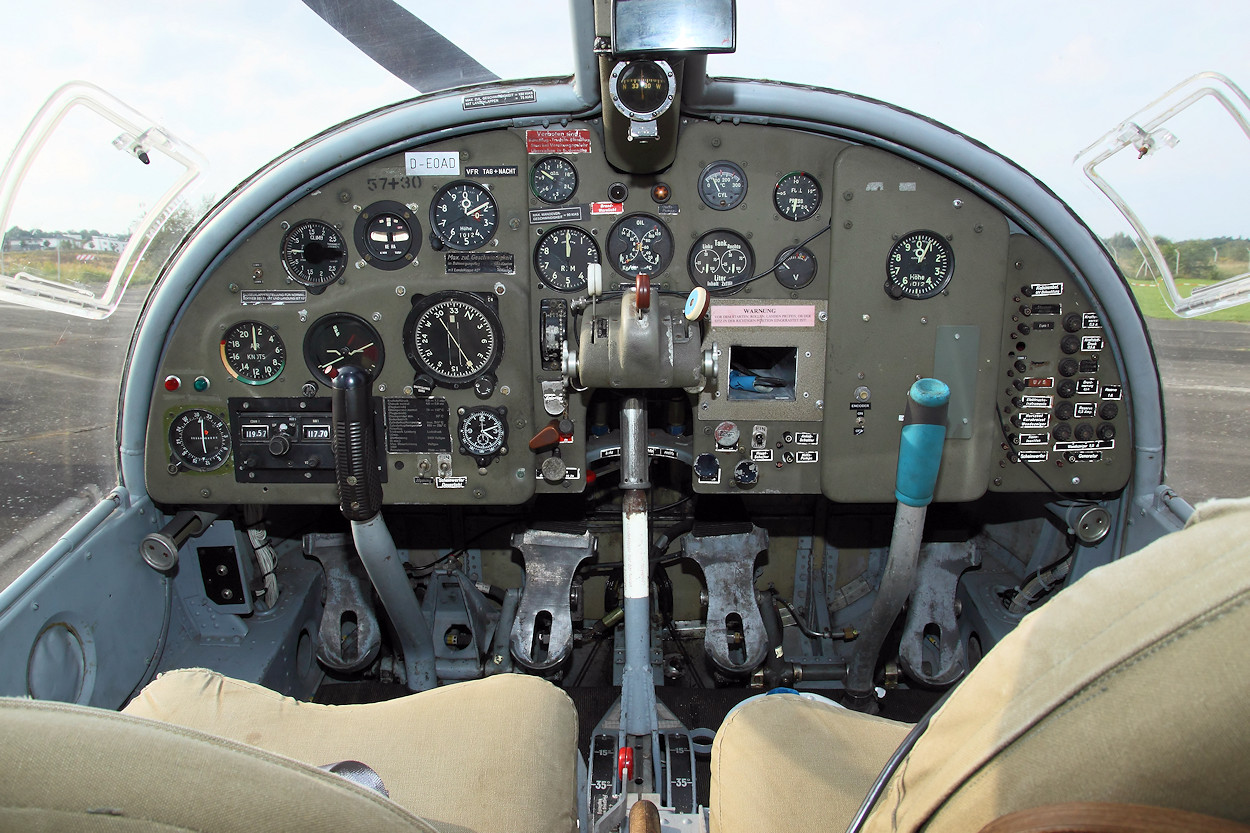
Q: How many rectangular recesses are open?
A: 1